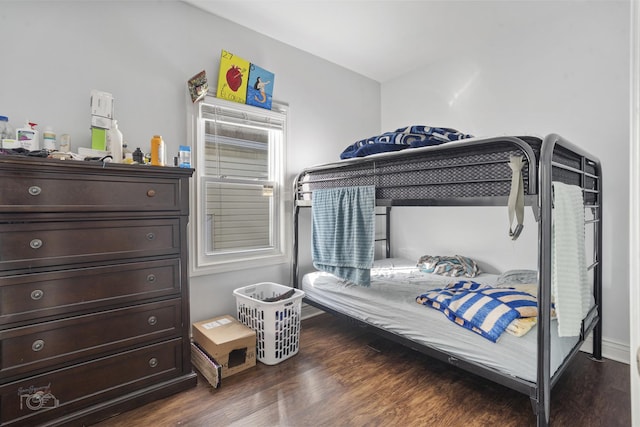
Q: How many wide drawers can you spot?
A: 5